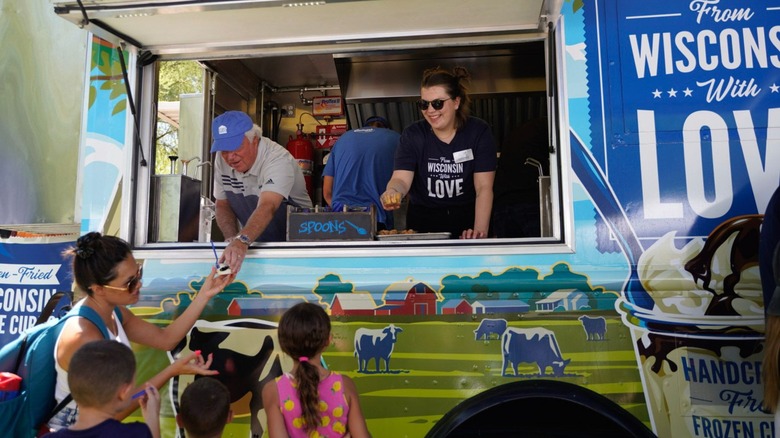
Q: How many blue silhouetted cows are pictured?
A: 4